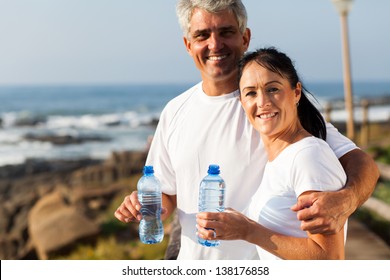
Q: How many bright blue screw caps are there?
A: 2